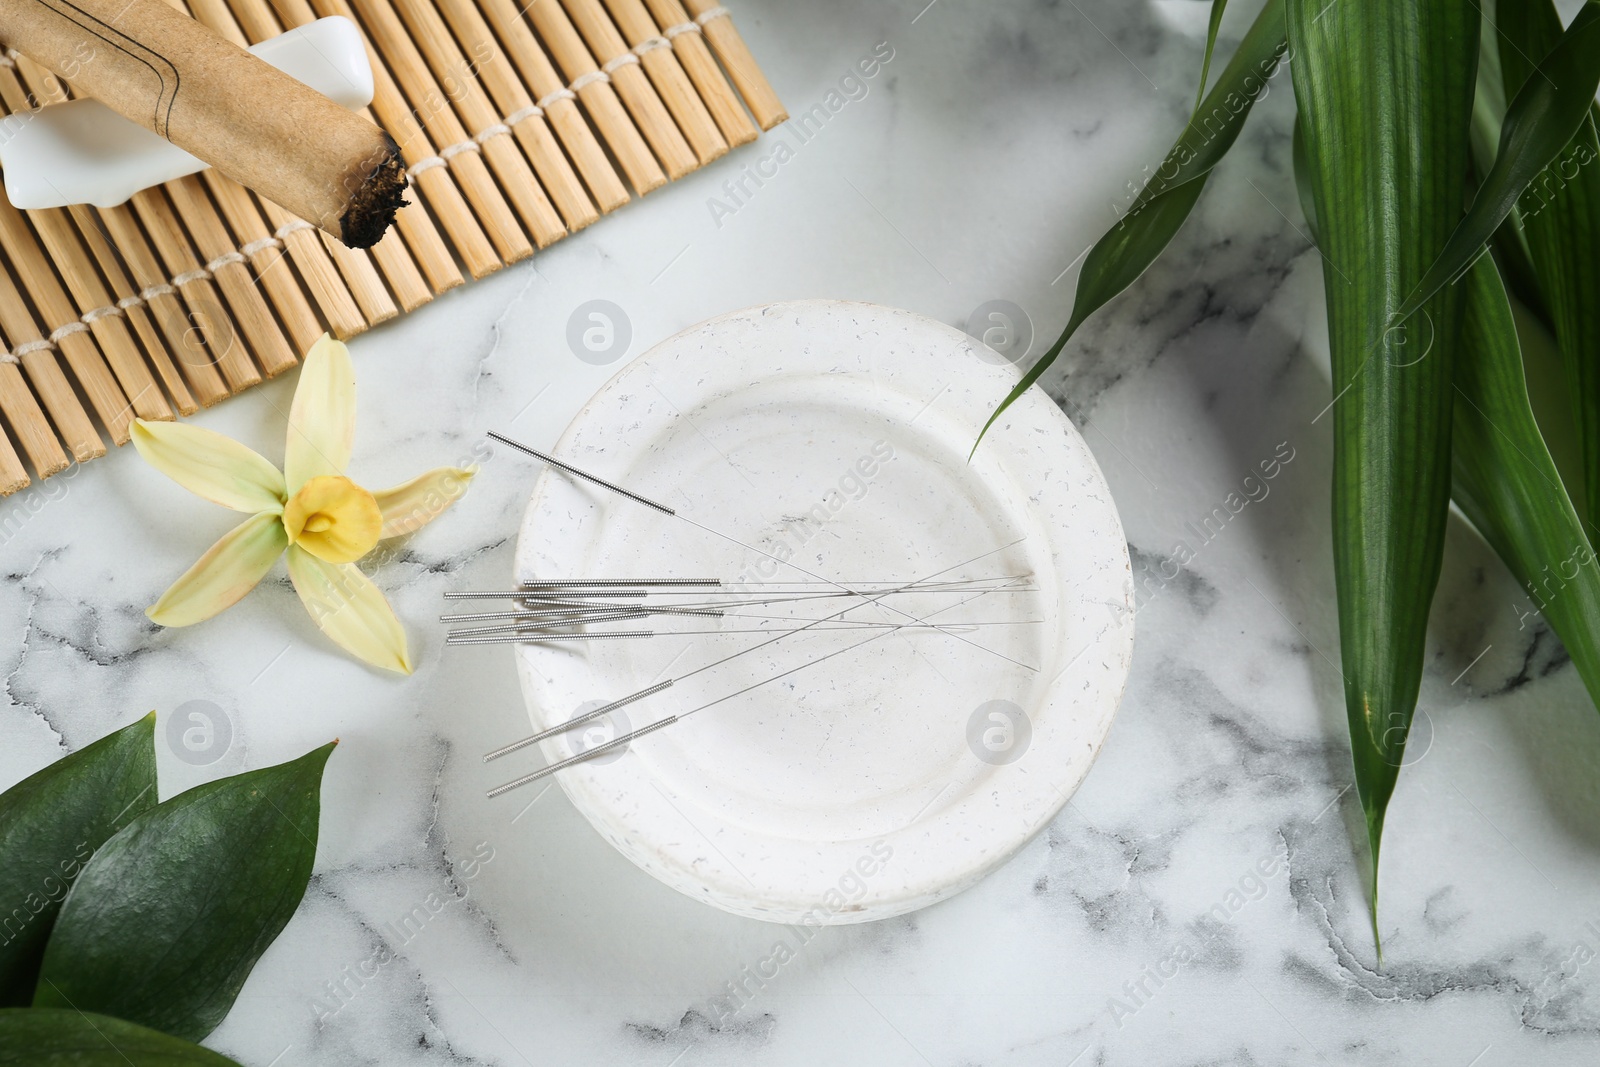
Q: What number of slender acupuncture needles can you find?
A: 9